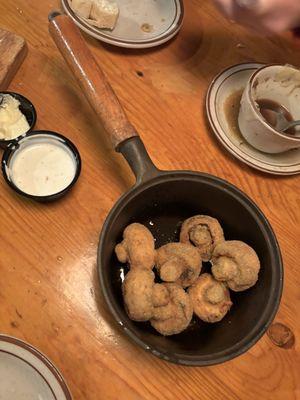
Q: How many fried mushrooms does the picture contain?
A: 7